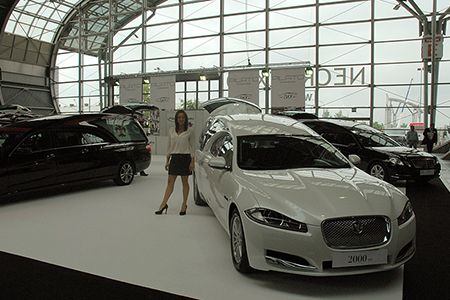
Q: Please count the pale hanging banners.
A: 4